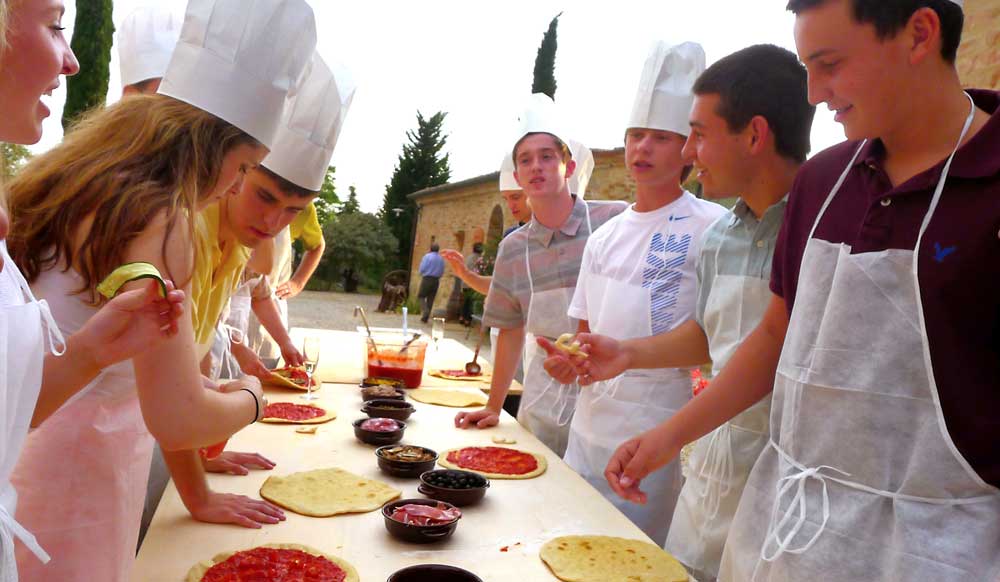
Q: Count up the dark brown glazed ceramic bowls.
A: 8